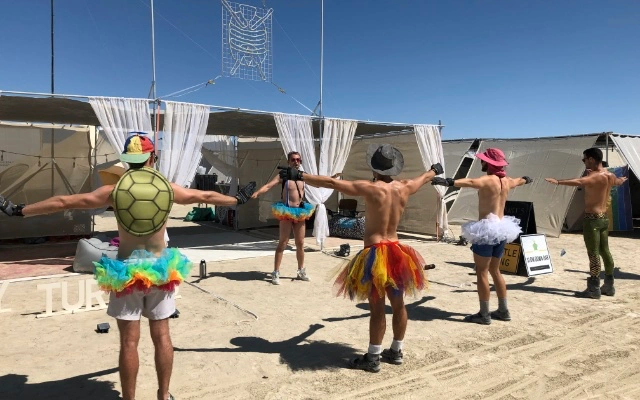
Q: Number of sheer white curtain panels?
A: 5